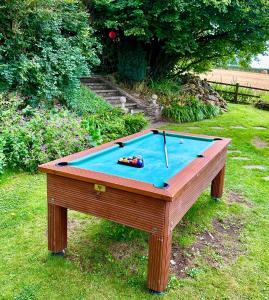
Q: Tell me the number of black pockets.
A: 6